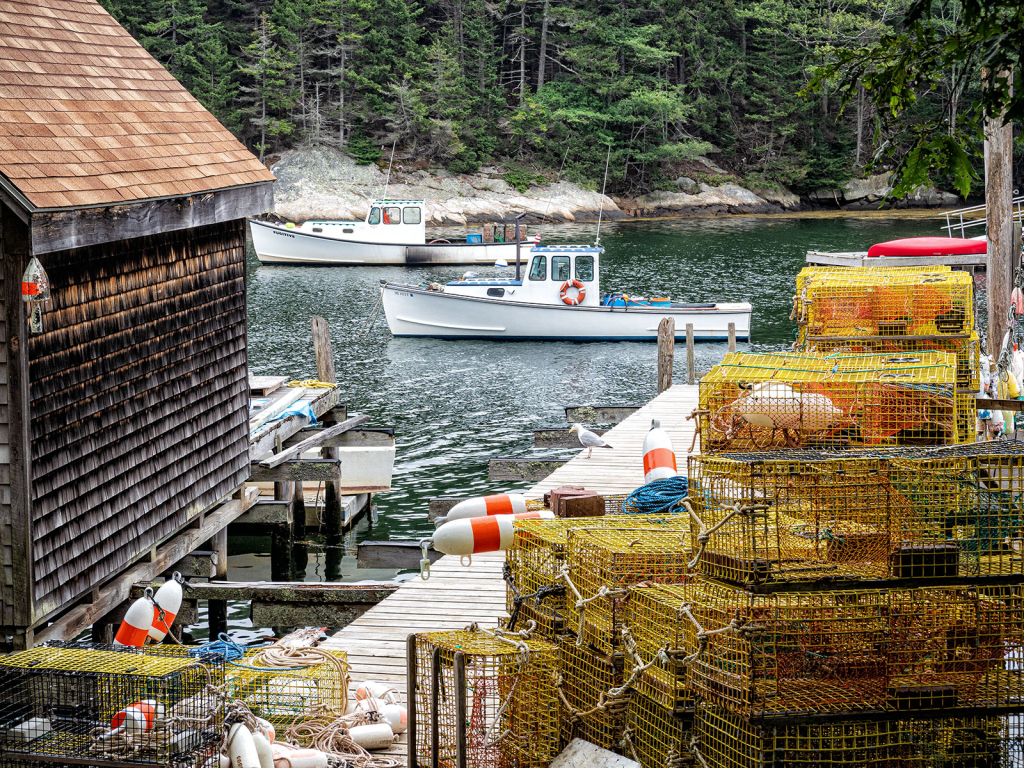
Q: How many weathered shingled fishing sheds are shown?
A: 1